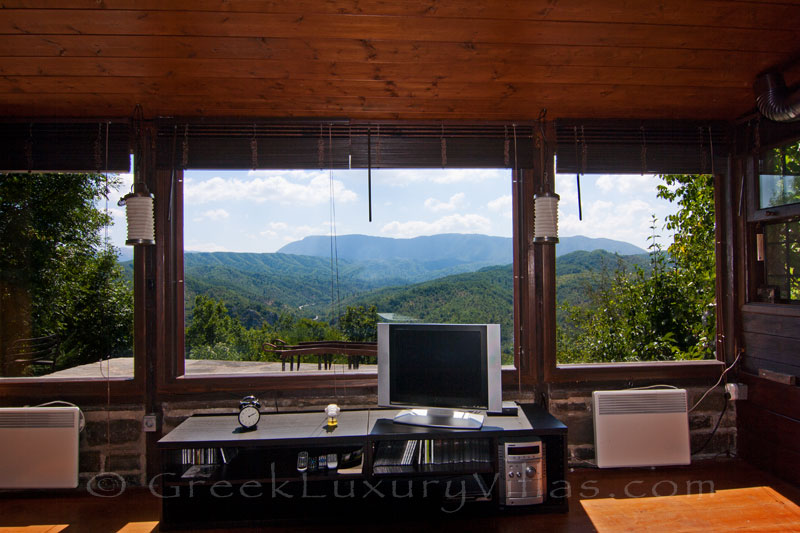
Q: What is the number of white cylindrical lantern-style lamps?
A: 2